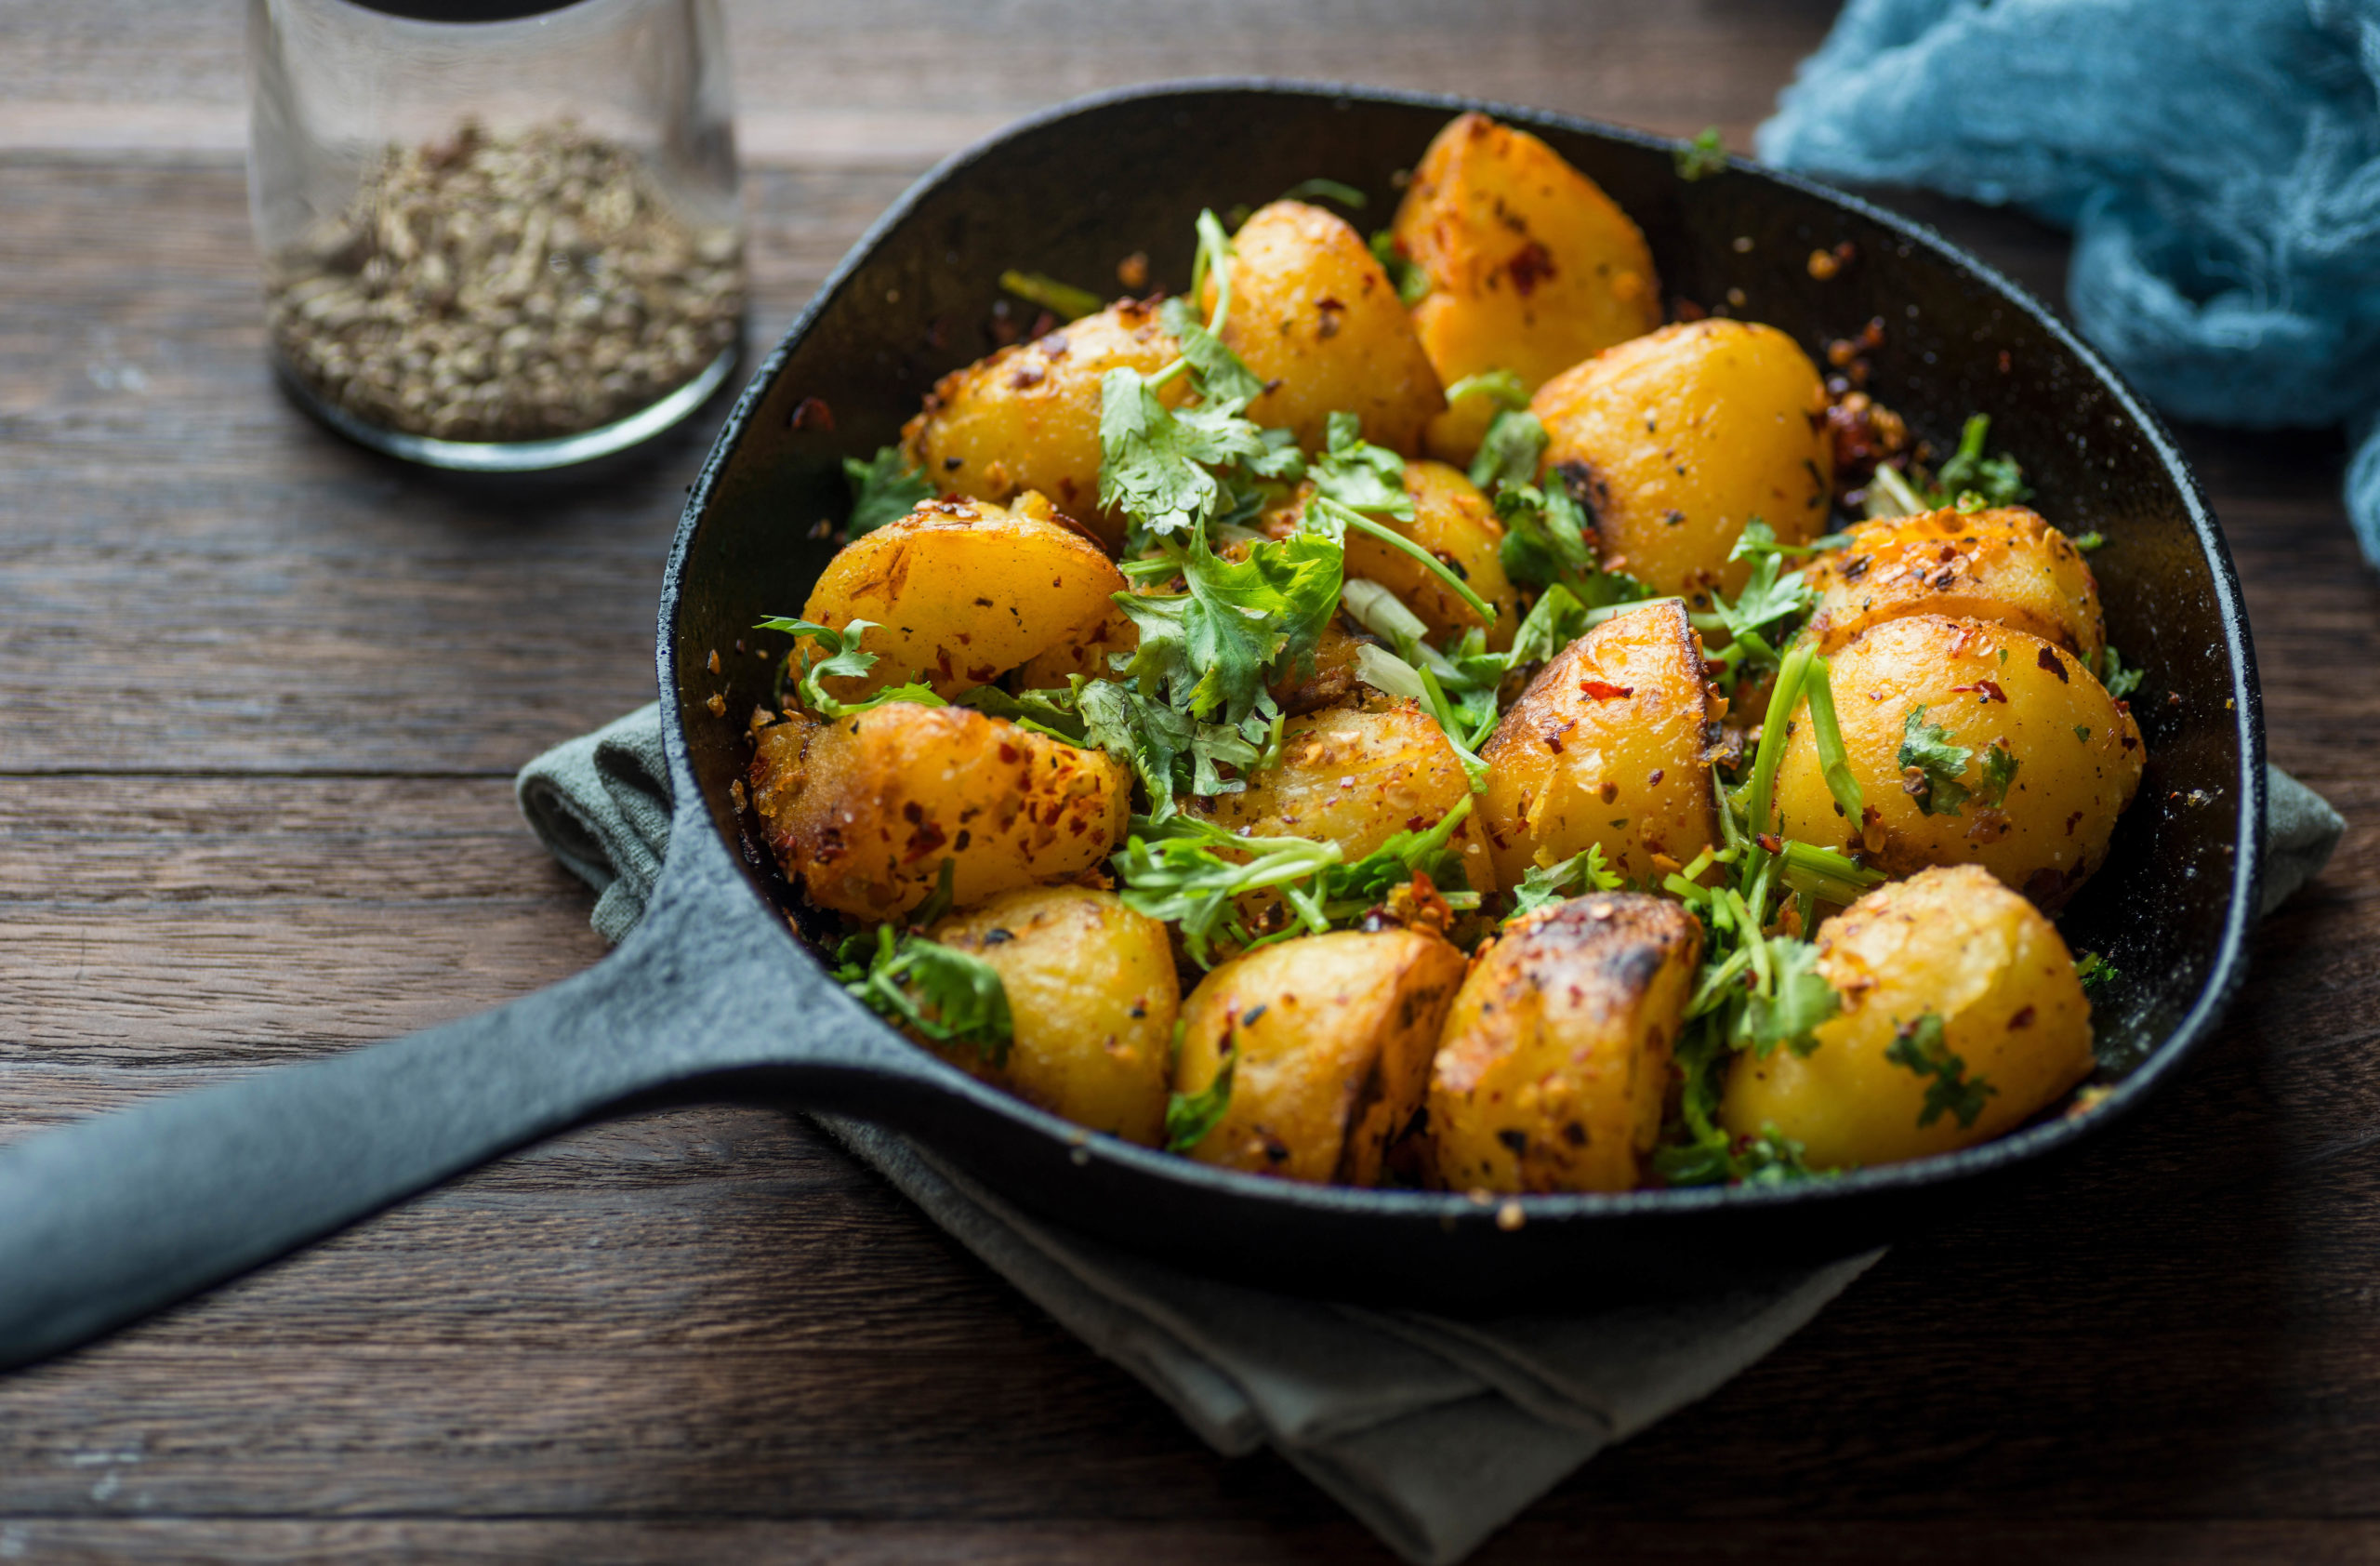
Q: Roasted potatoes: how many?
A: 15